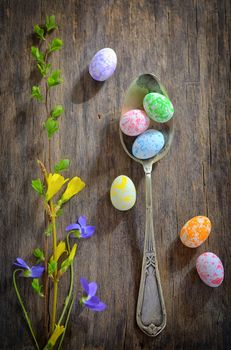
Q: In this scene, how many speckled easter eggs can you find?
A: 7